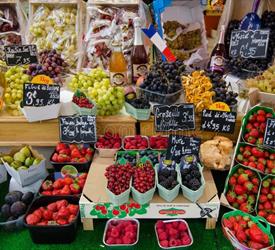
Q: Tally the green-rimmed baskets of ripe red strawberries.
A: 5